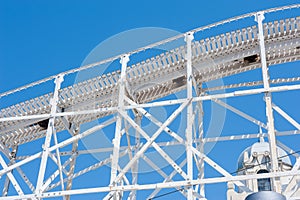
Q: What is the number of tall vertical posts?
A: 4